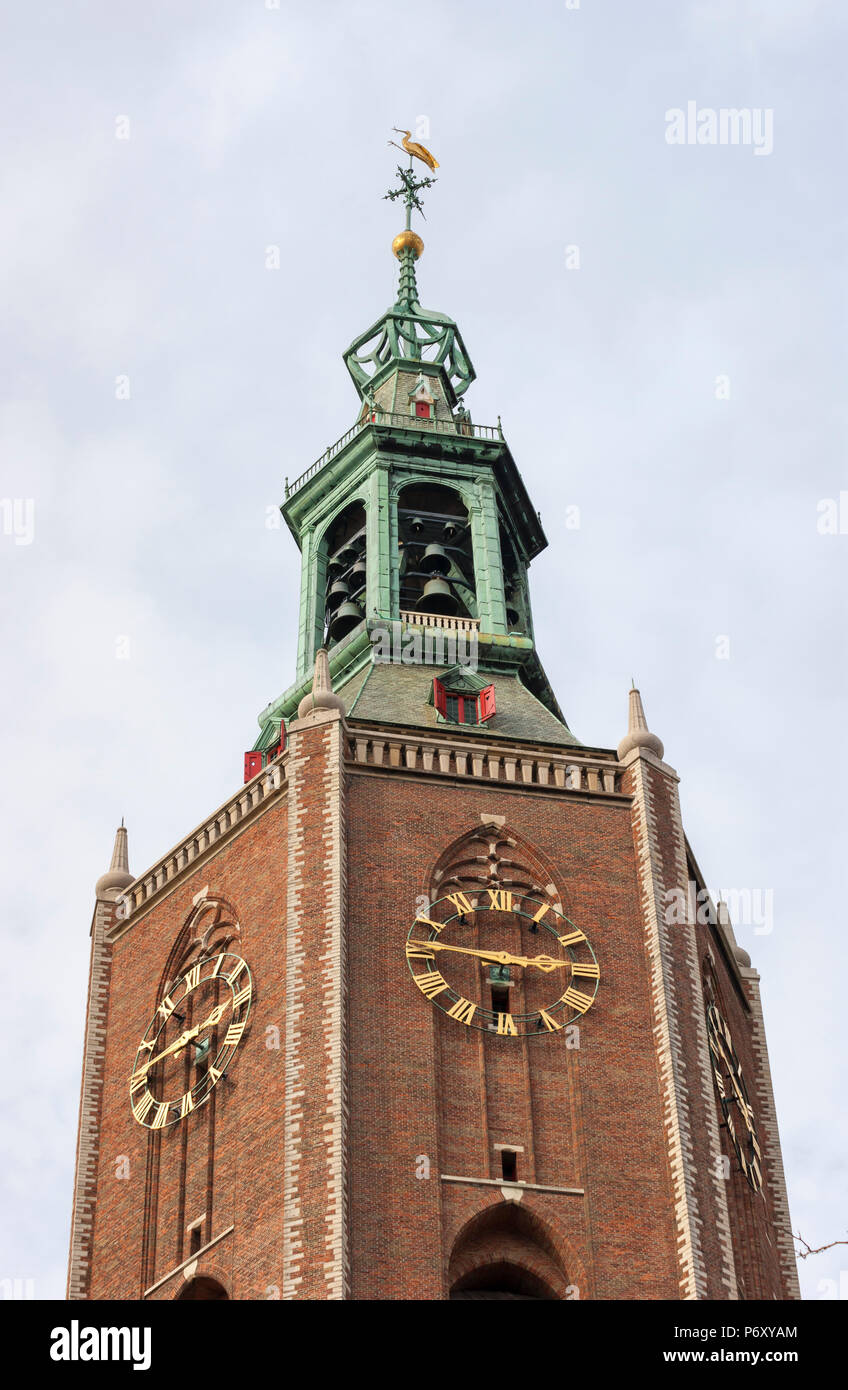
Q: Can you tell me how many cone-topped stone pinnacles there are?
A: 4